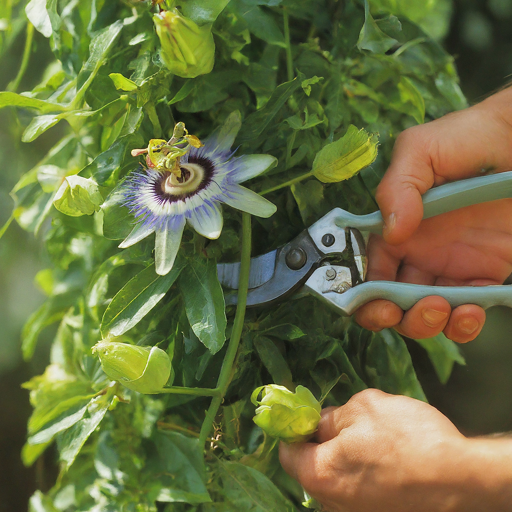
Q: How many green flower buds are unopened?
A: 5